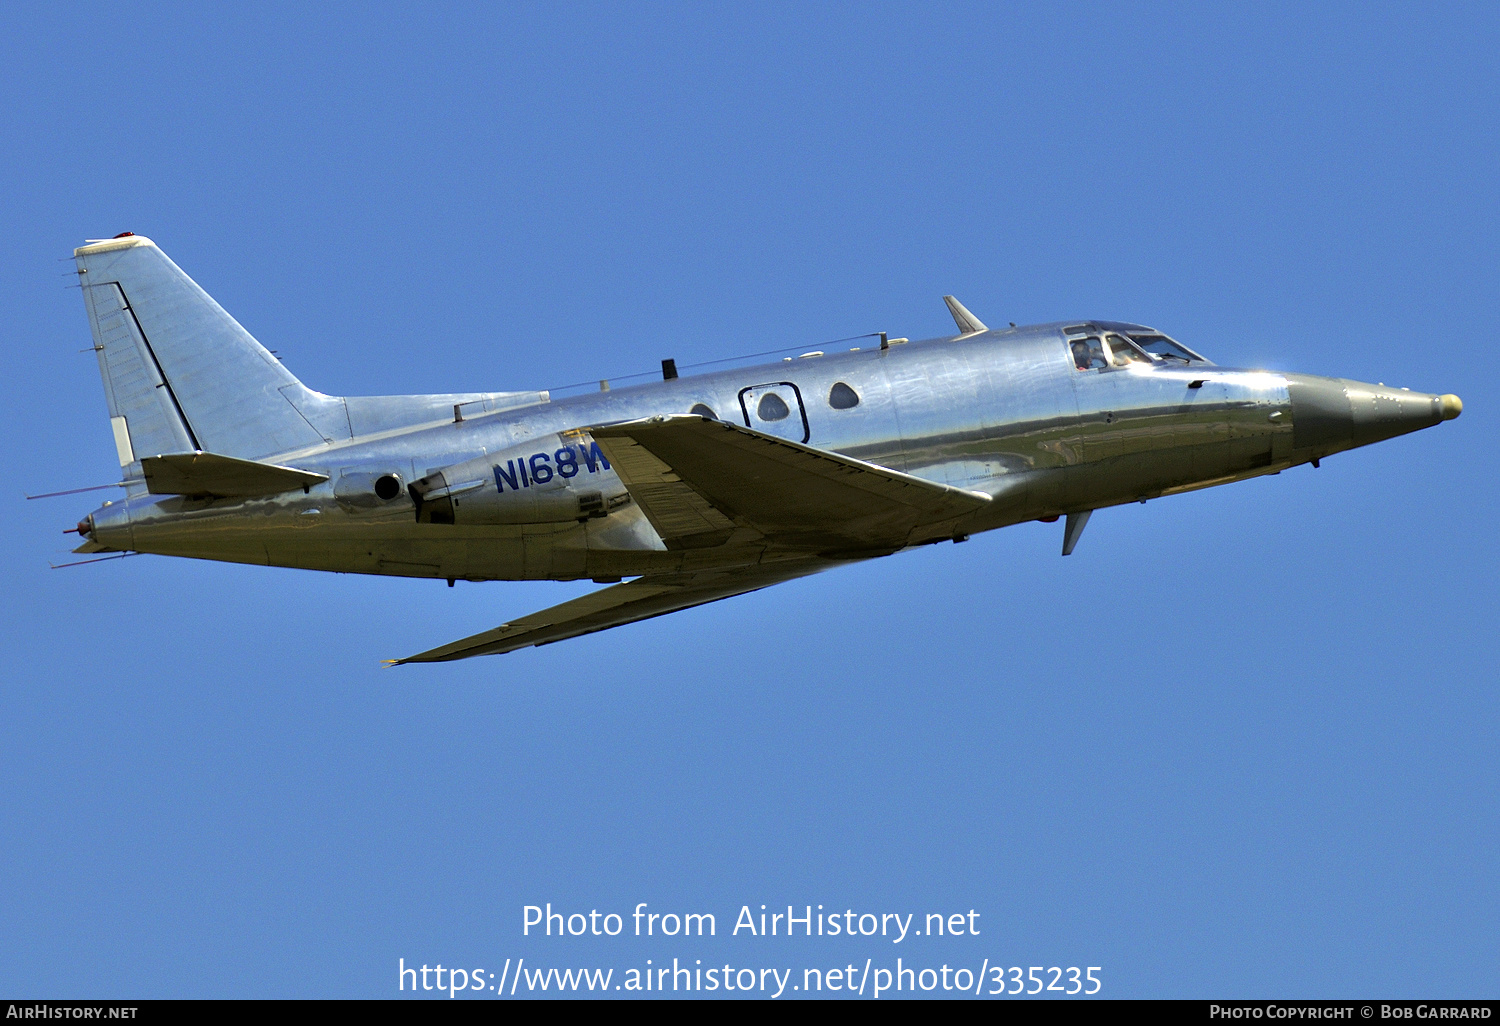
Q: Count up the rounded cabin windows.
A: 3